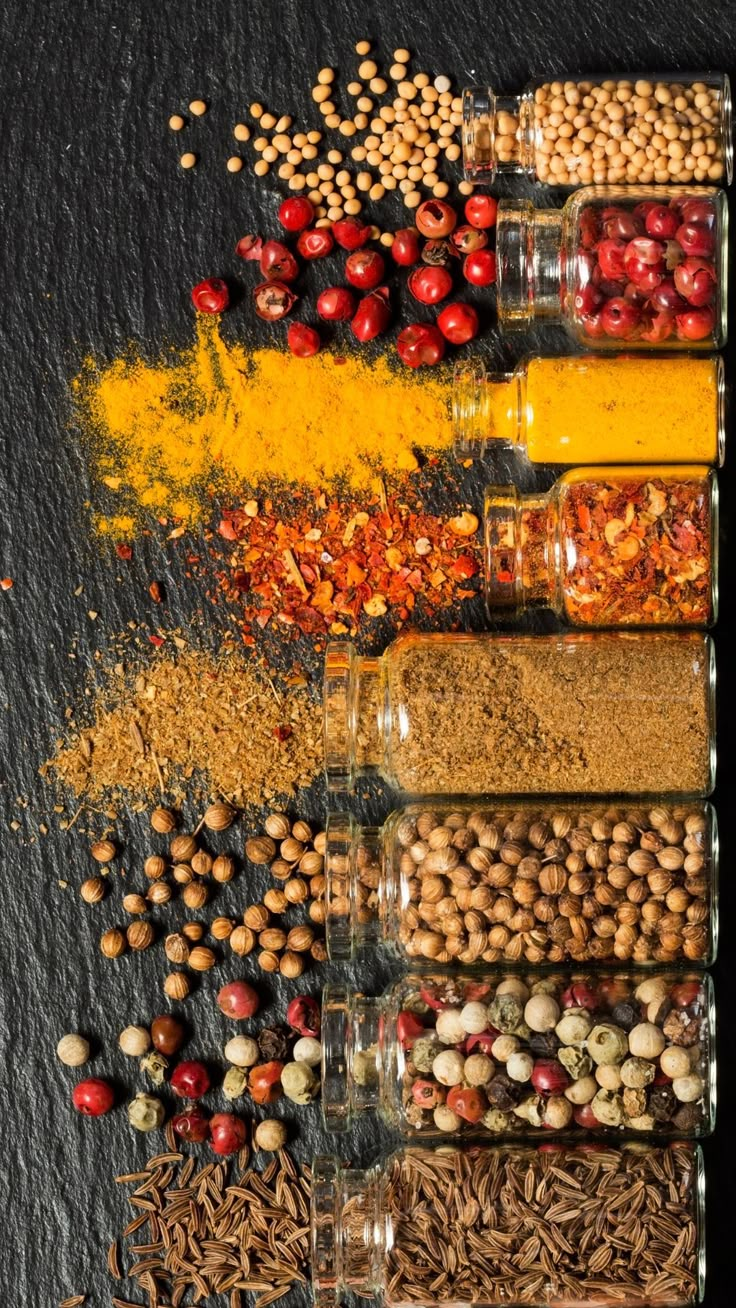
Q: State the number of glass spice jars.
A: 8